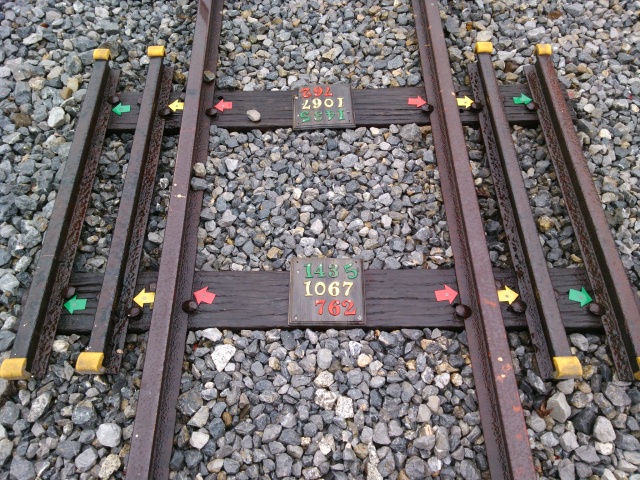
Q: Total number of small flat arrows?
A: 12